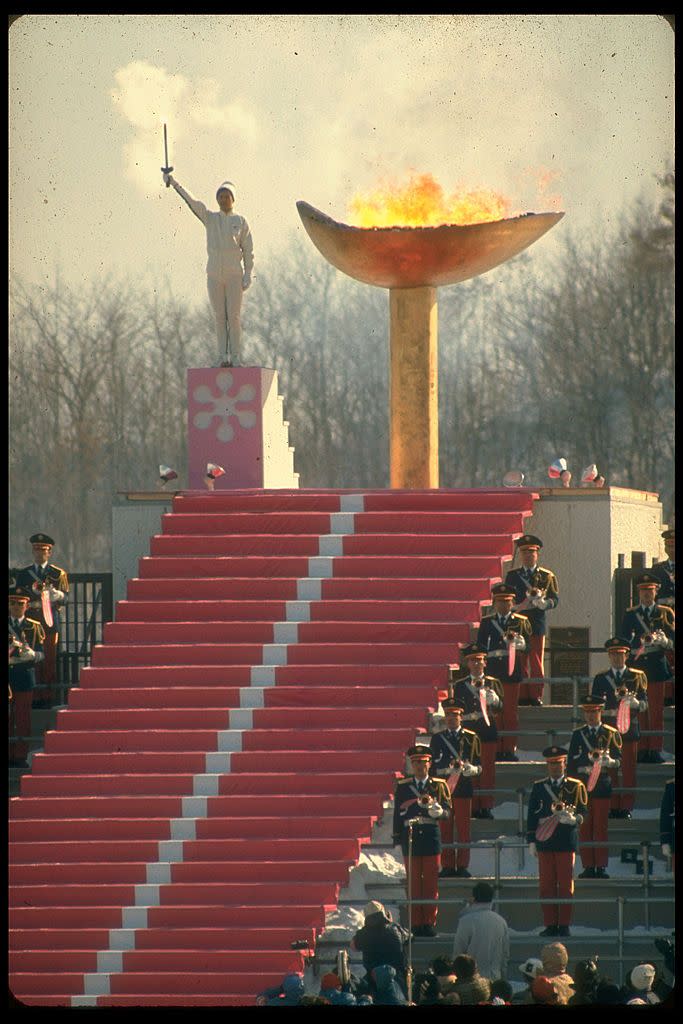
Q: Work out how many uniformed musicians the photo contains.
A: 13